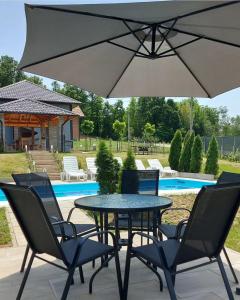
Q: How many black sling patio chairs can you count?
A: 5